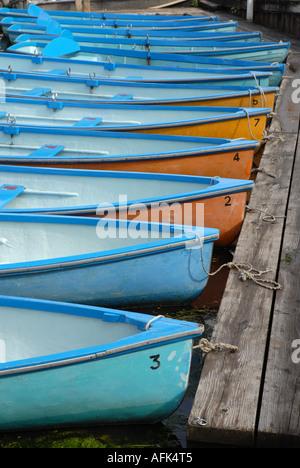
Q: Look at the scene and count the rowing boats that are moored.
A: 12